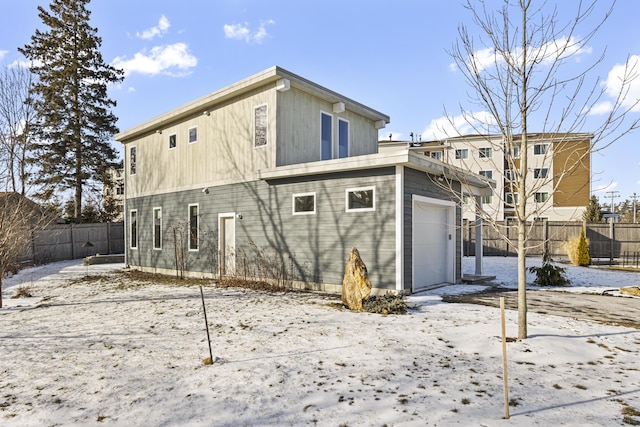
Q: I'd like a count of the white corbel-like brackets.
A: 3